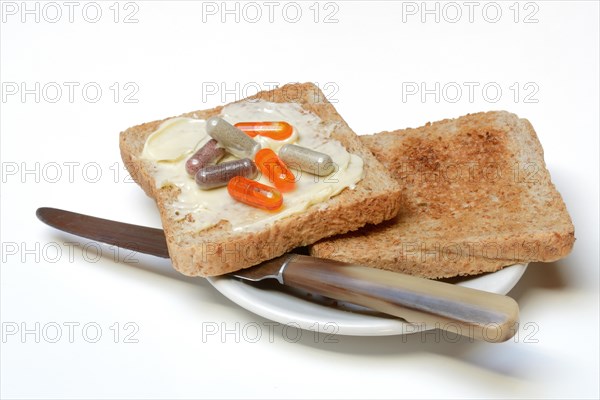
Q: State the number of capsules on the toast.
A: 7